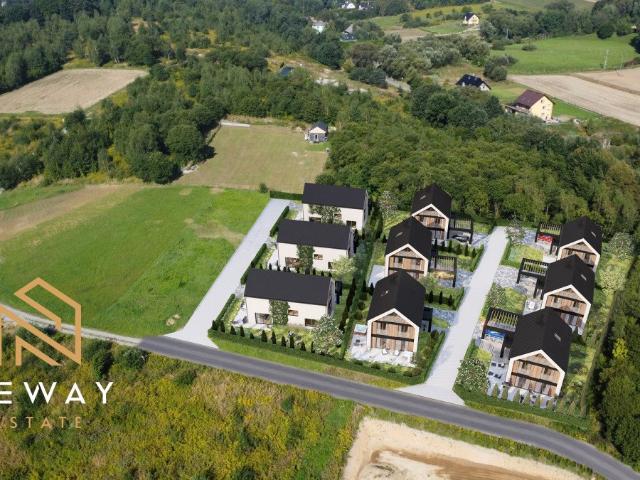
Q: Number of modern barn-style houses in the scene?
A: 9